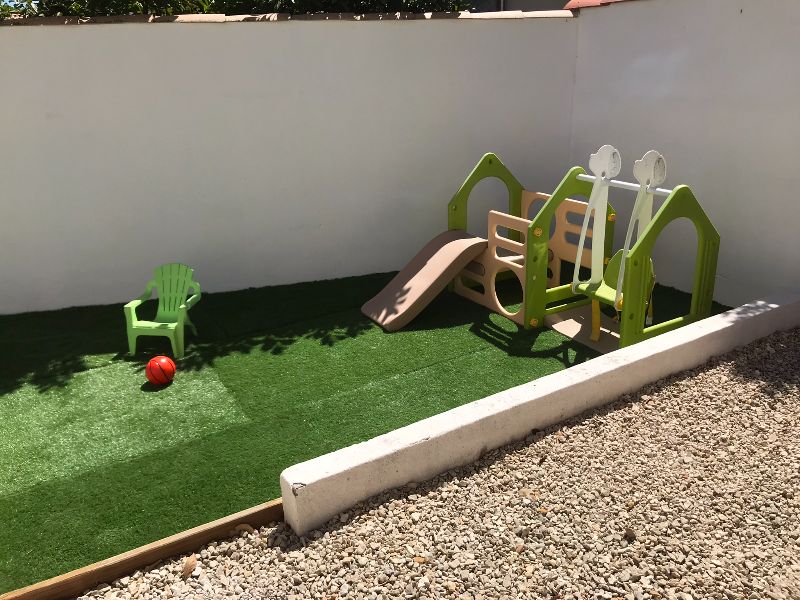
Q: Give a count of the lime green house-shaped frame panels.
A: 3